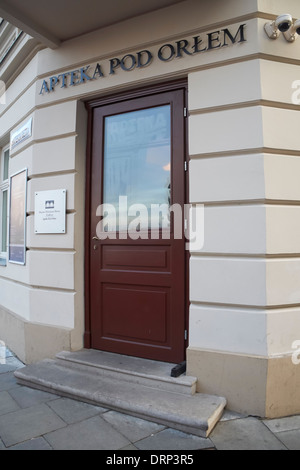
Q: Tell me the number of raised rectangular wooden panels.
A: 2